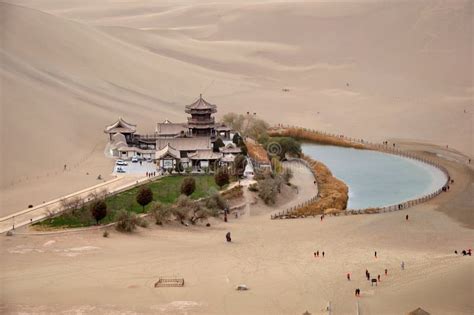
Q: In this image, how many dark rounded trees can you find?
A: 4